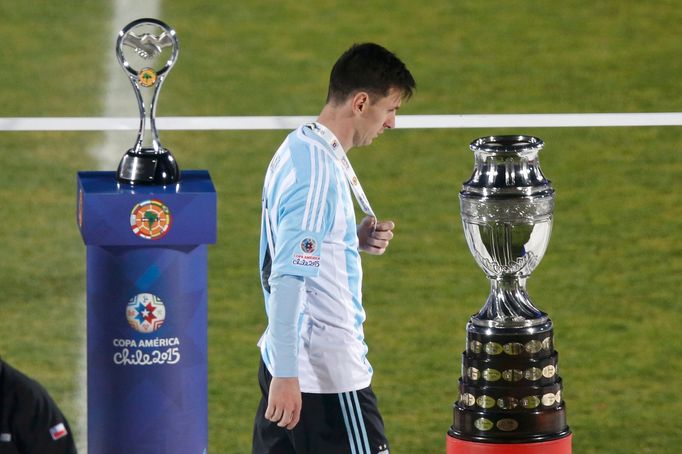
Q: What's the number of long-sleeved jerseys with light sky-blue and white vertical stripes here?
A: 1